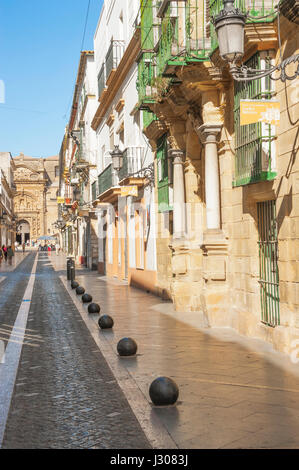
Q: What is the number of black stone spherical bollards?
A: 7